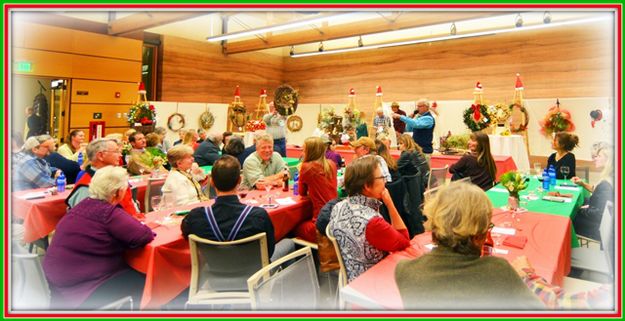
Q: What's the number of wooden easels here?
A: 7